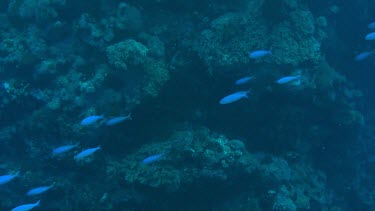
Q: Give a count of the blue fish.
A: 15